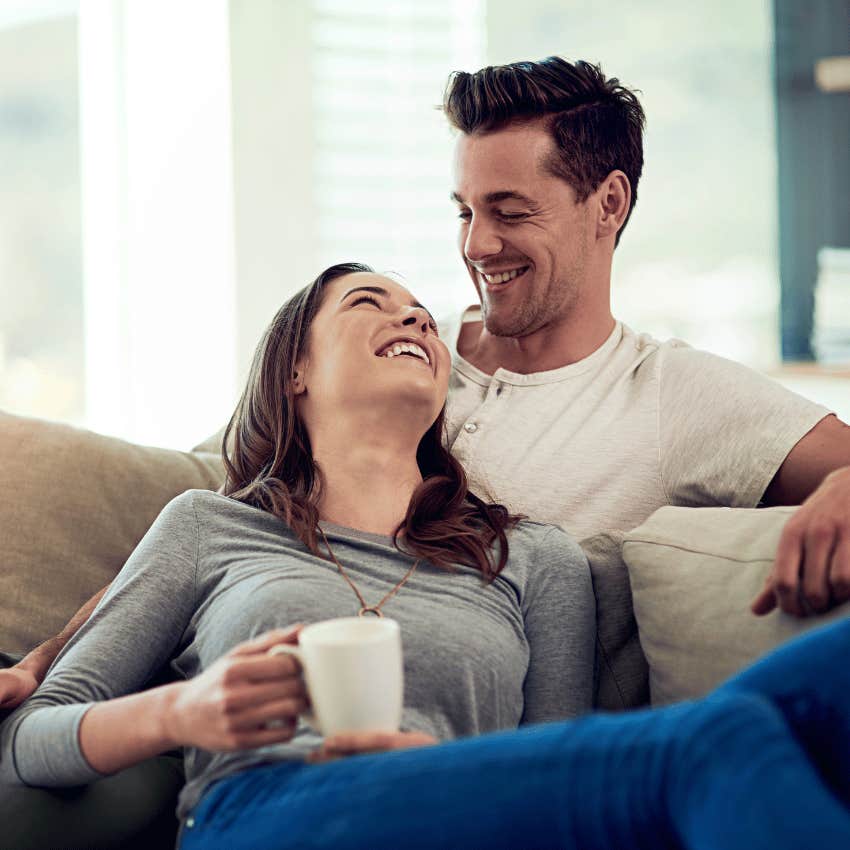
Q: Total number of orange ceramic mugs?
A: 0